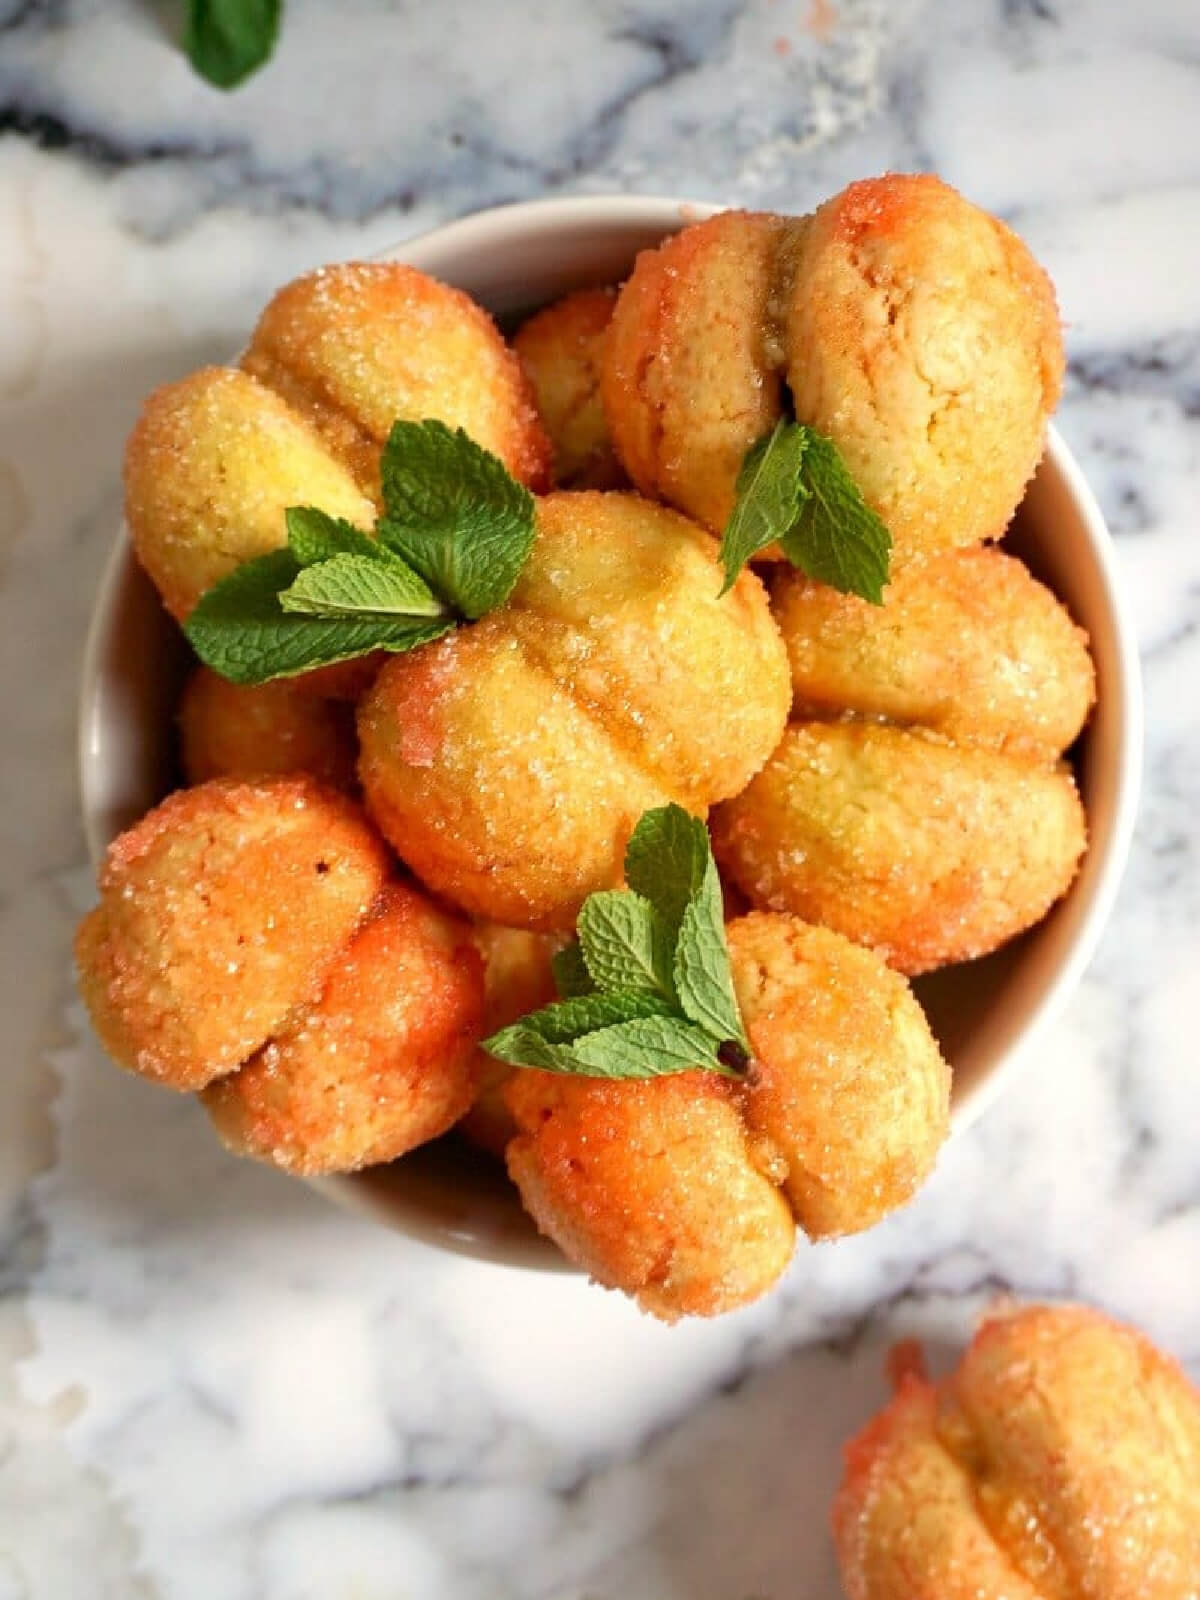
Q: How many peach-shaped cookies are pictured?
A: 10